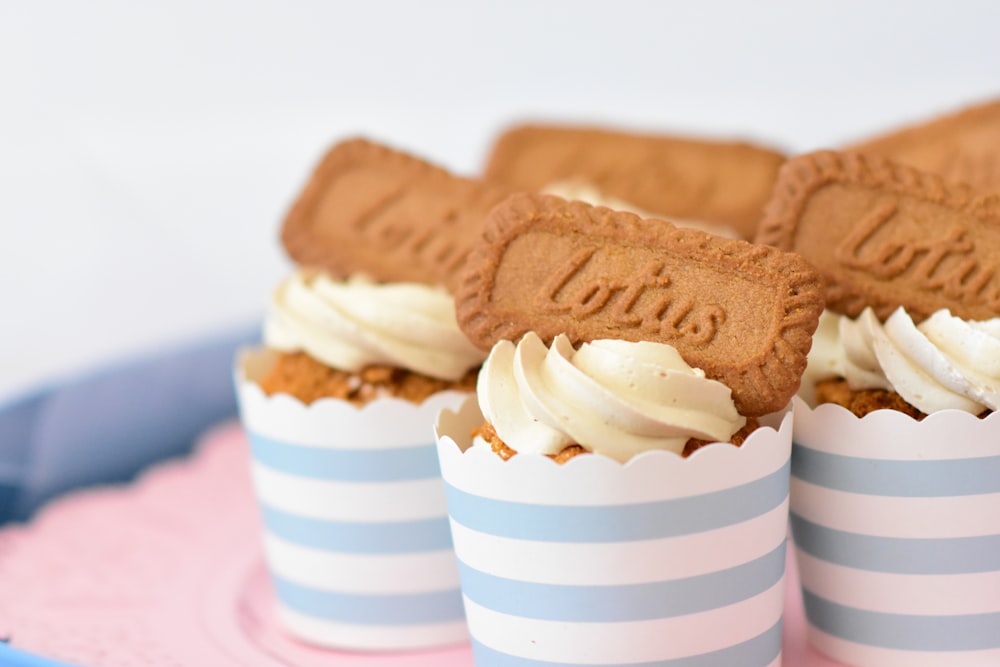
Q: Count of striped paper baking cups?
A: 3